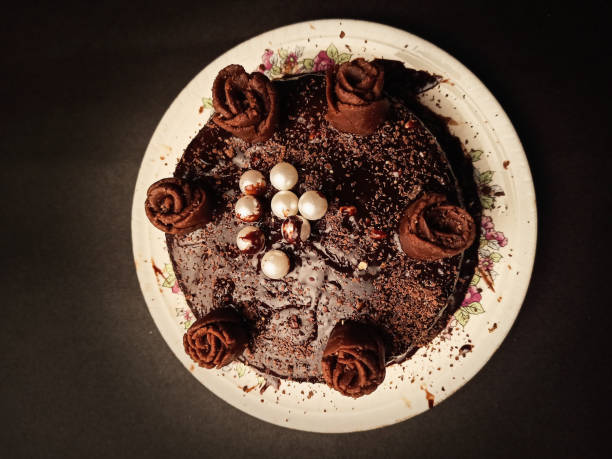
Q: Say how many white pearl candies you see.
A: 8